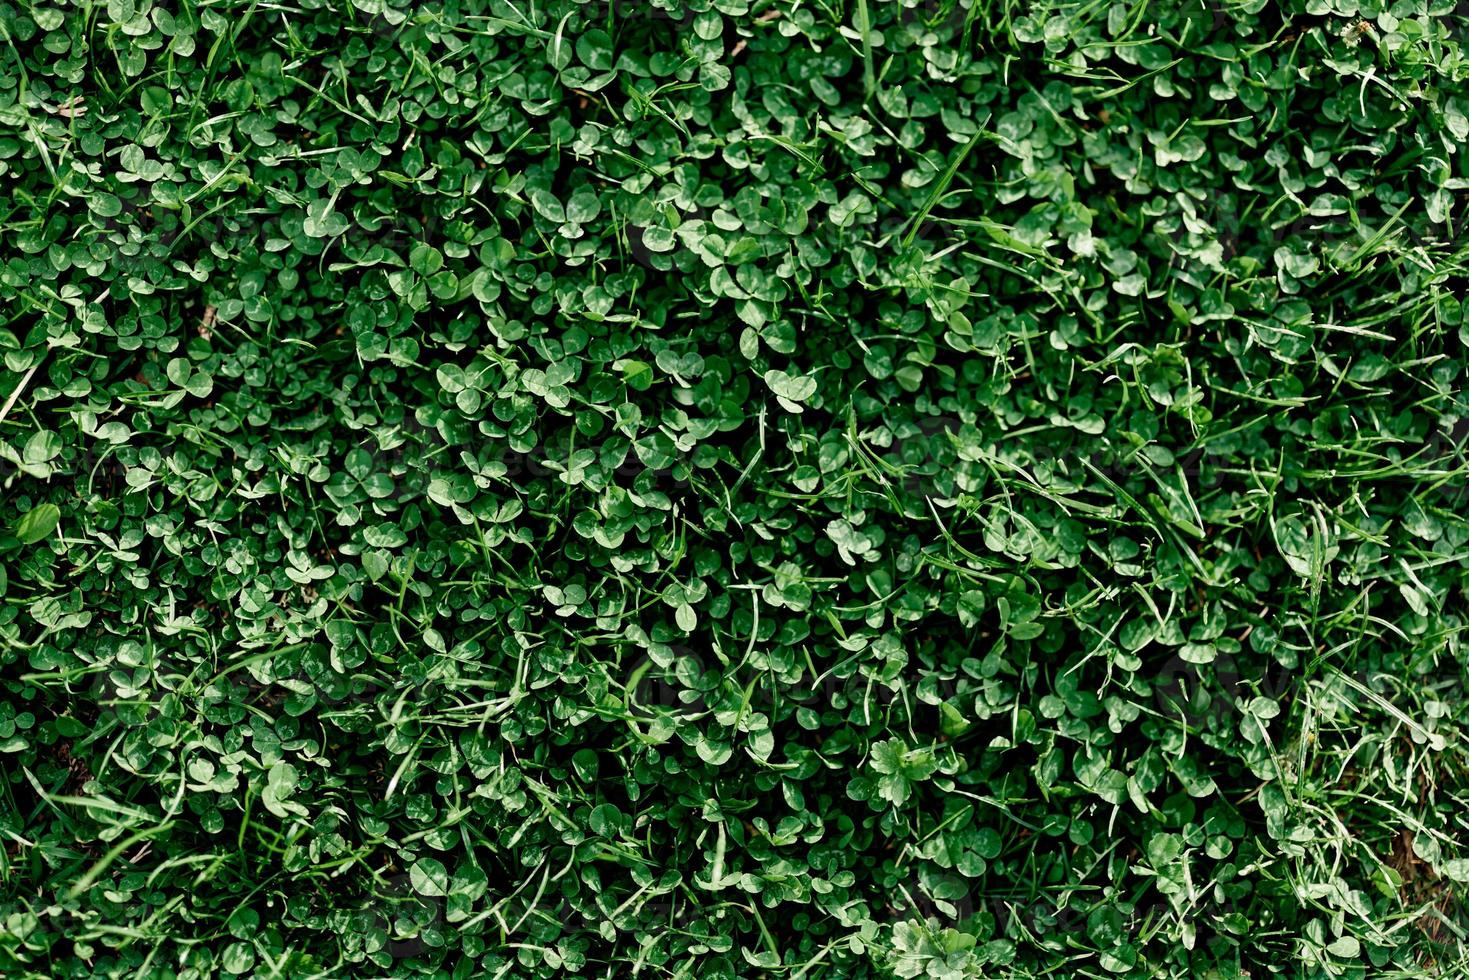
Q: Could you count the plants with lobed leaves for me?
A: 2